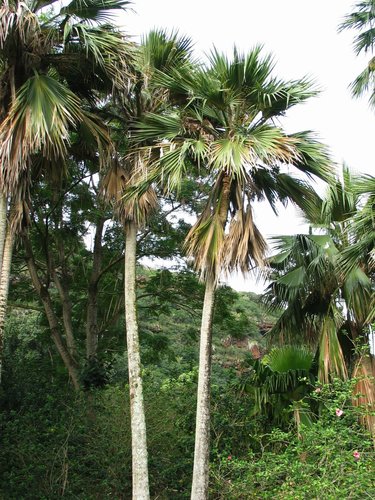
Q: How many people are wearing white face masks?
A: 0